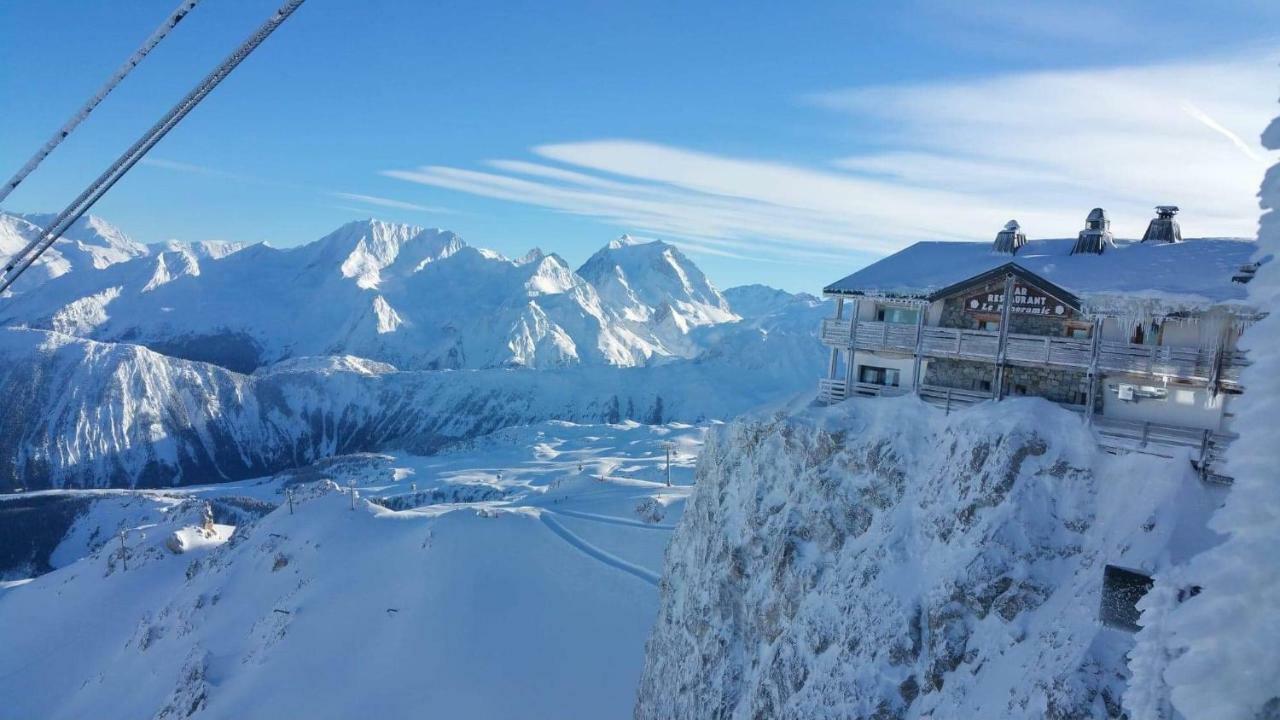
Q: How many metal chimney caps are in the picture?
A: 3